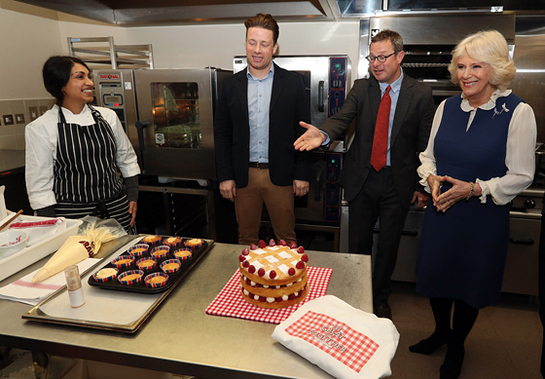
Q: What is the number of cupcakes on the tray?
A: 12